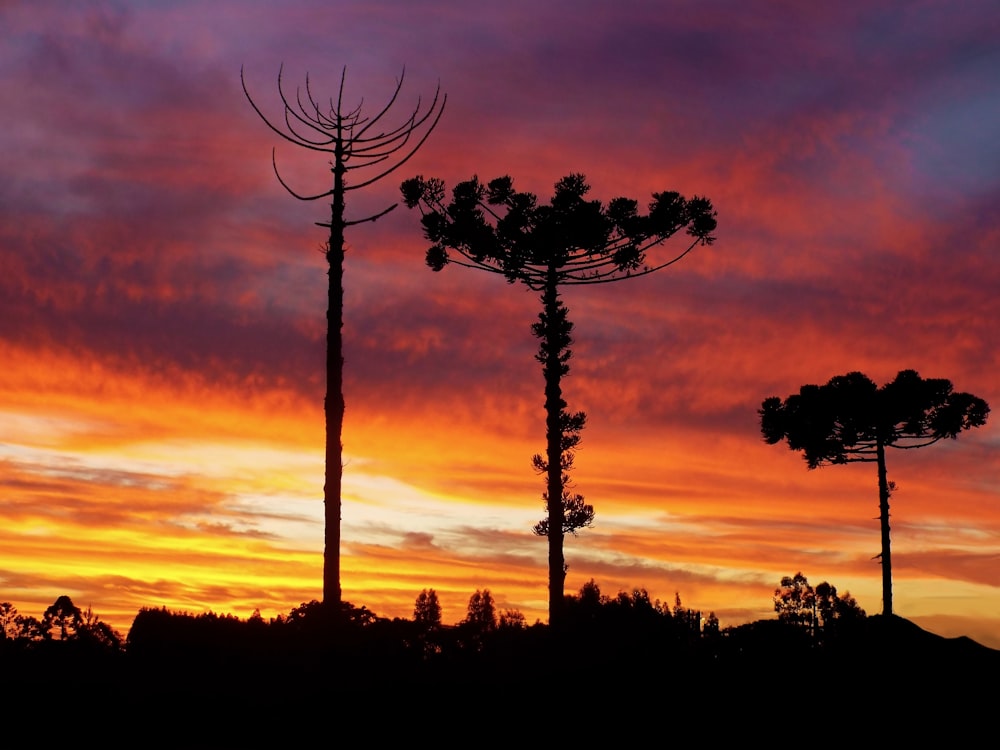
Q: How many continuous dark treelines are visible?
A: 1